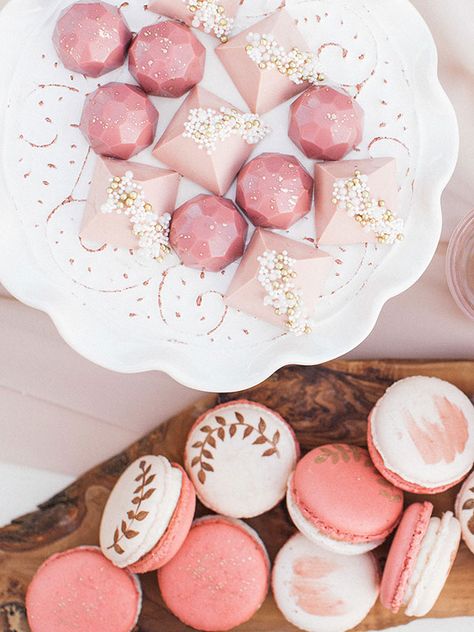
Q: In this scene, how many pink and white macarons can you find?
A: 9